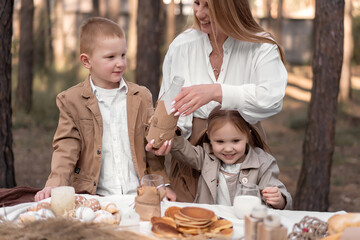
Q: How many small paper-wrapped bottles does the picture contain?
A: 2